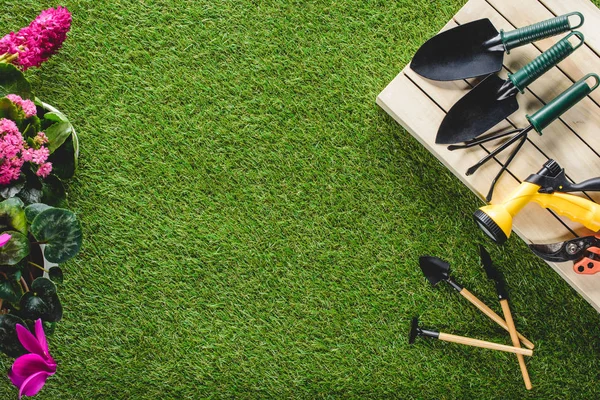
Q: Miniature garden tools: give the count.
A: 3